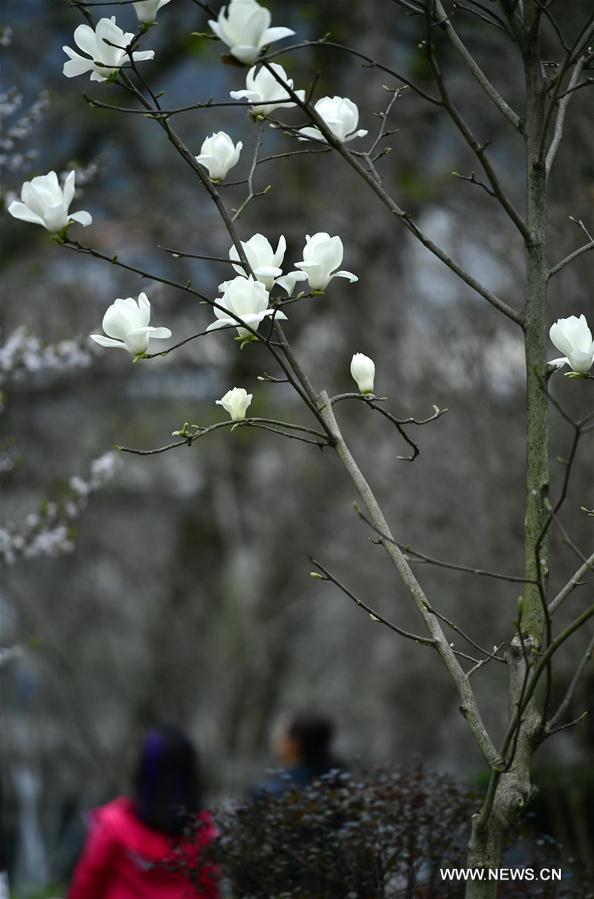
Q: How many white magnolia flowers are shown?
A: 14